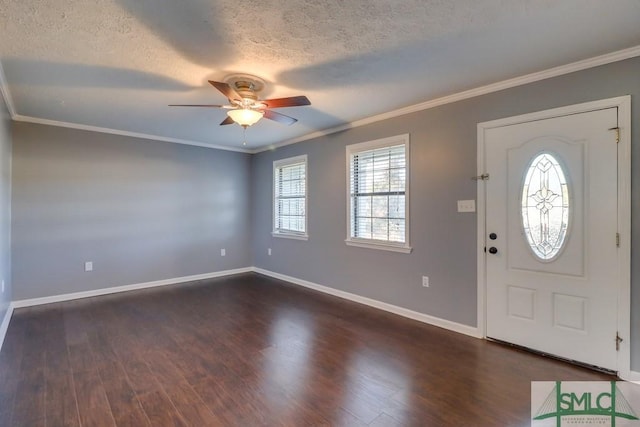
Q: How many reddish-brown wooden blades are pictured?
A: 5